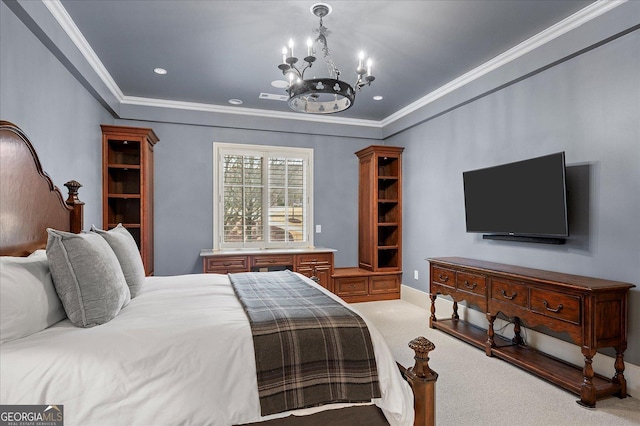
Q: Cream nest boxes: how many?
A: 0